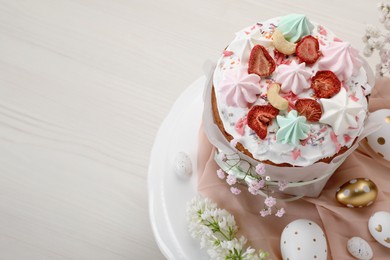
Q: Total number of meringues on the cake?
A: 7